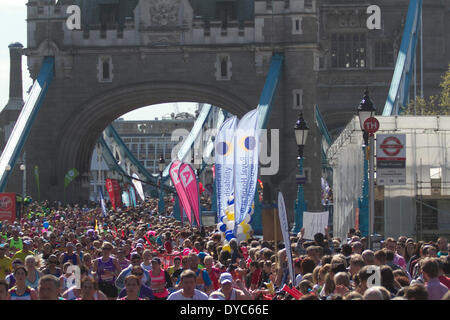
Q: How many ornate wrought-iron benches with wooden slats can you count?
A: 0